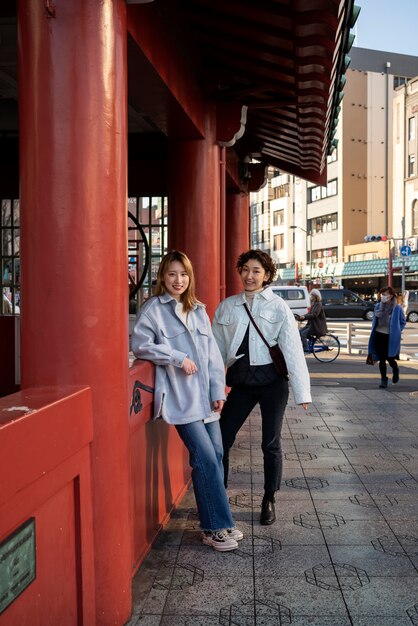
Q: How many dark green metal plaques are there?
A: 1